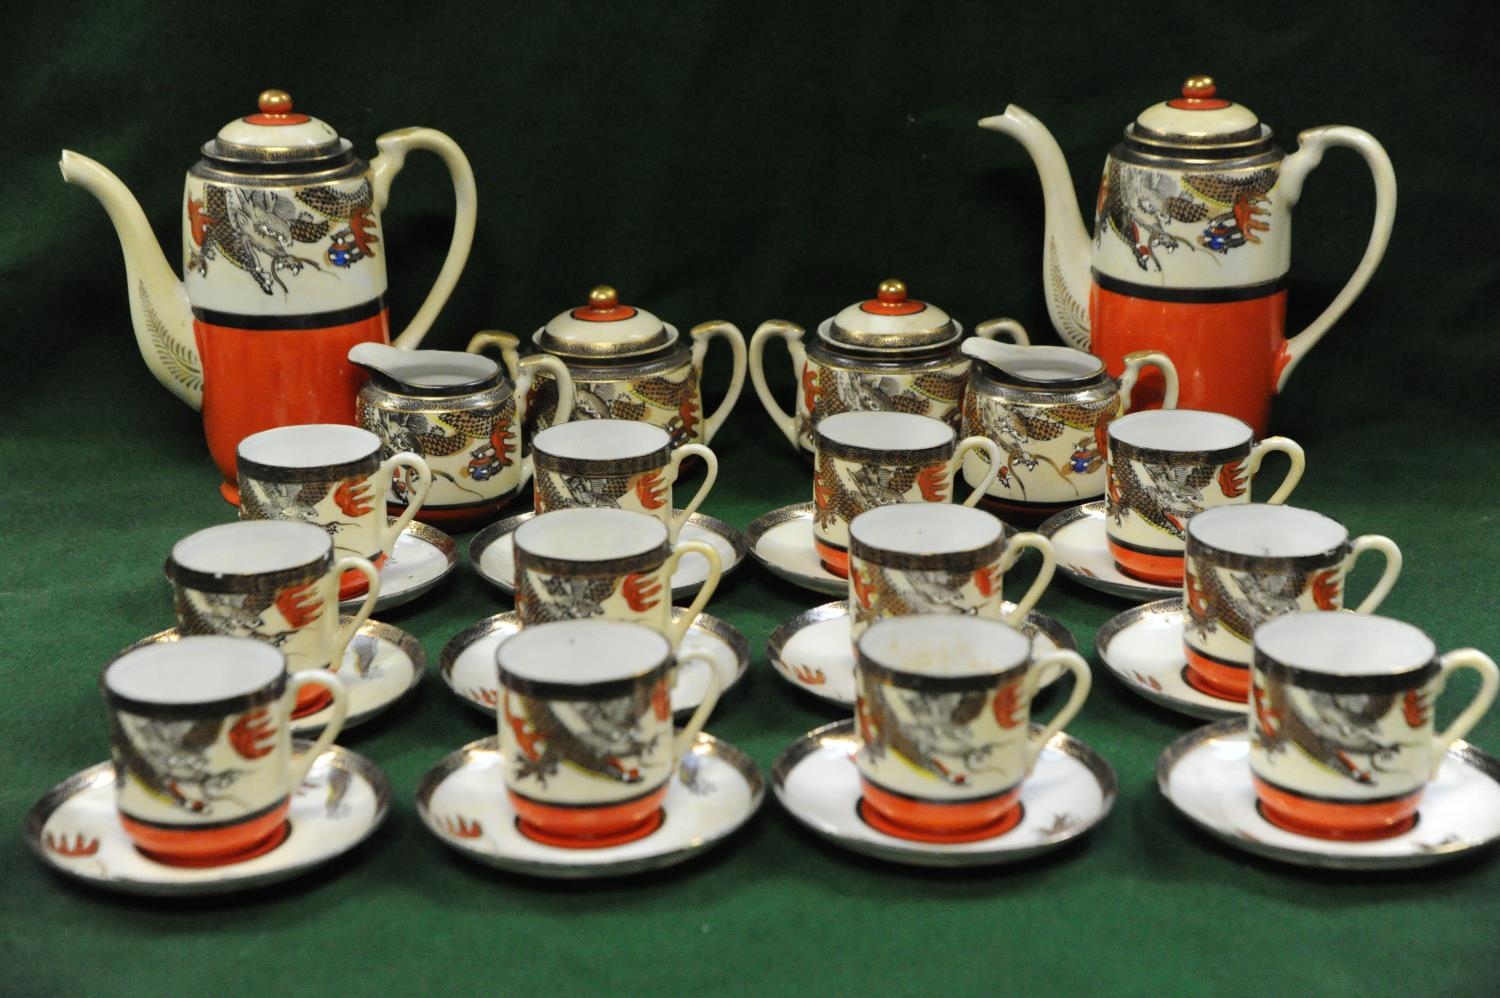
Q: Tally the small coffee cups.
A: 12